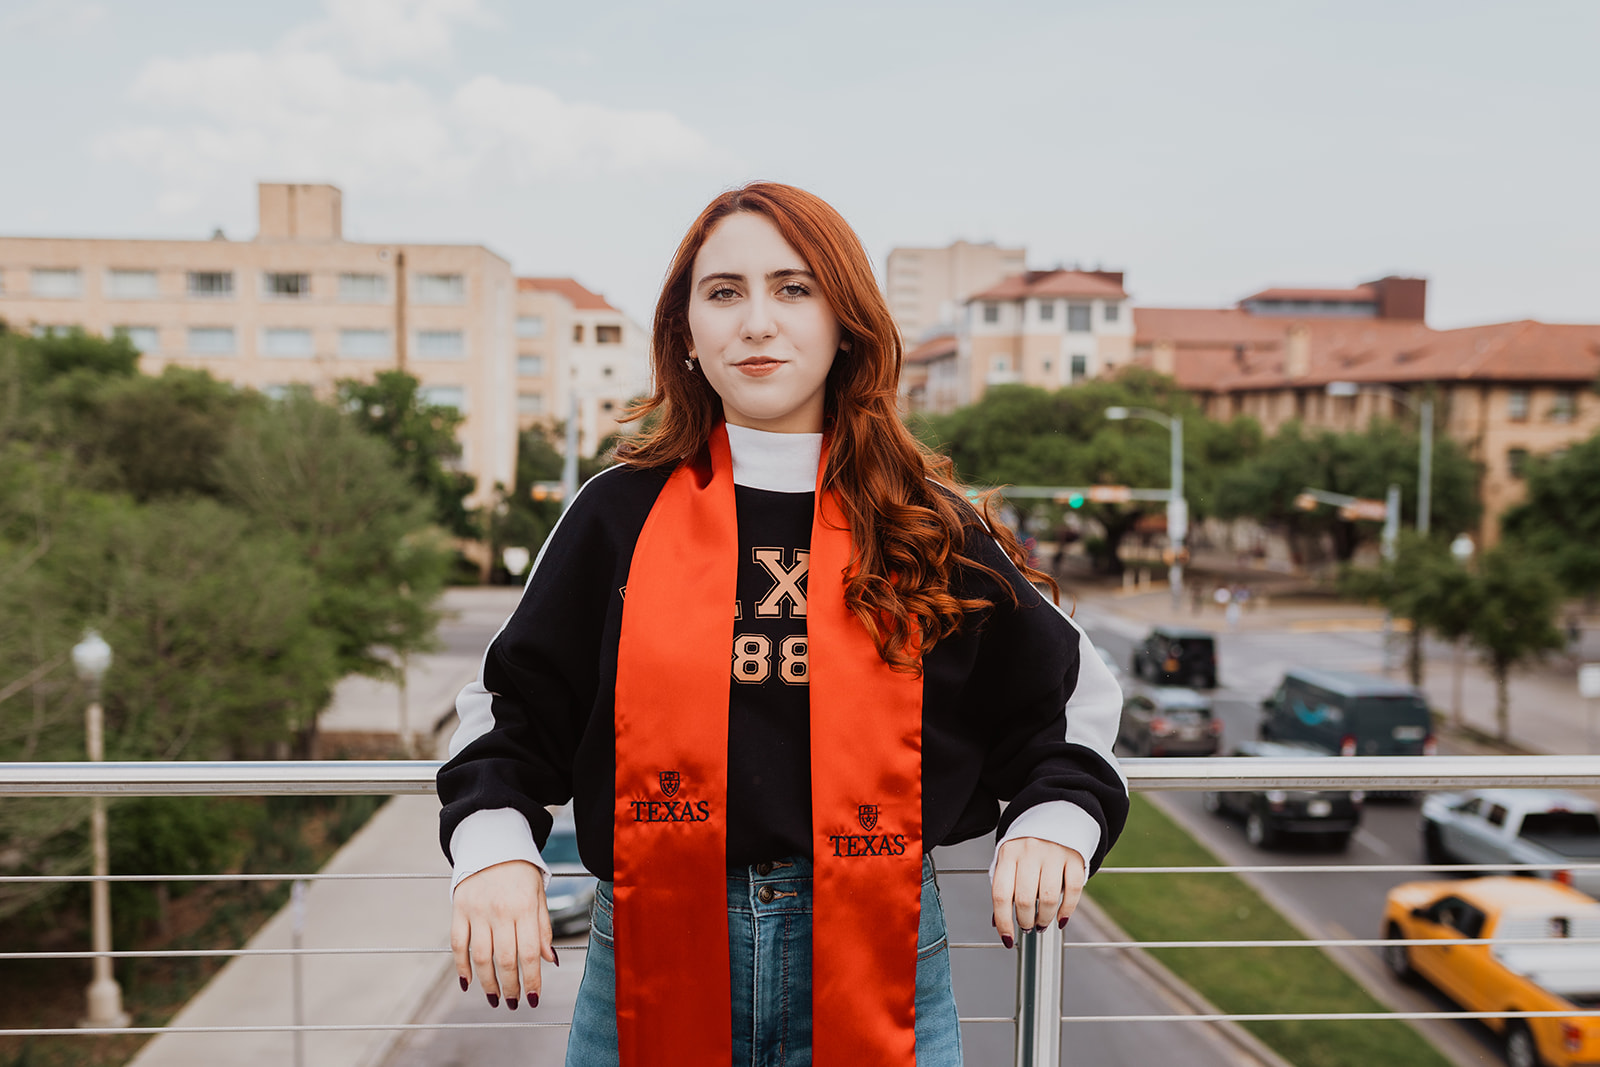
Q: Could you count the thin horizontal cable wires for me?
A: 3